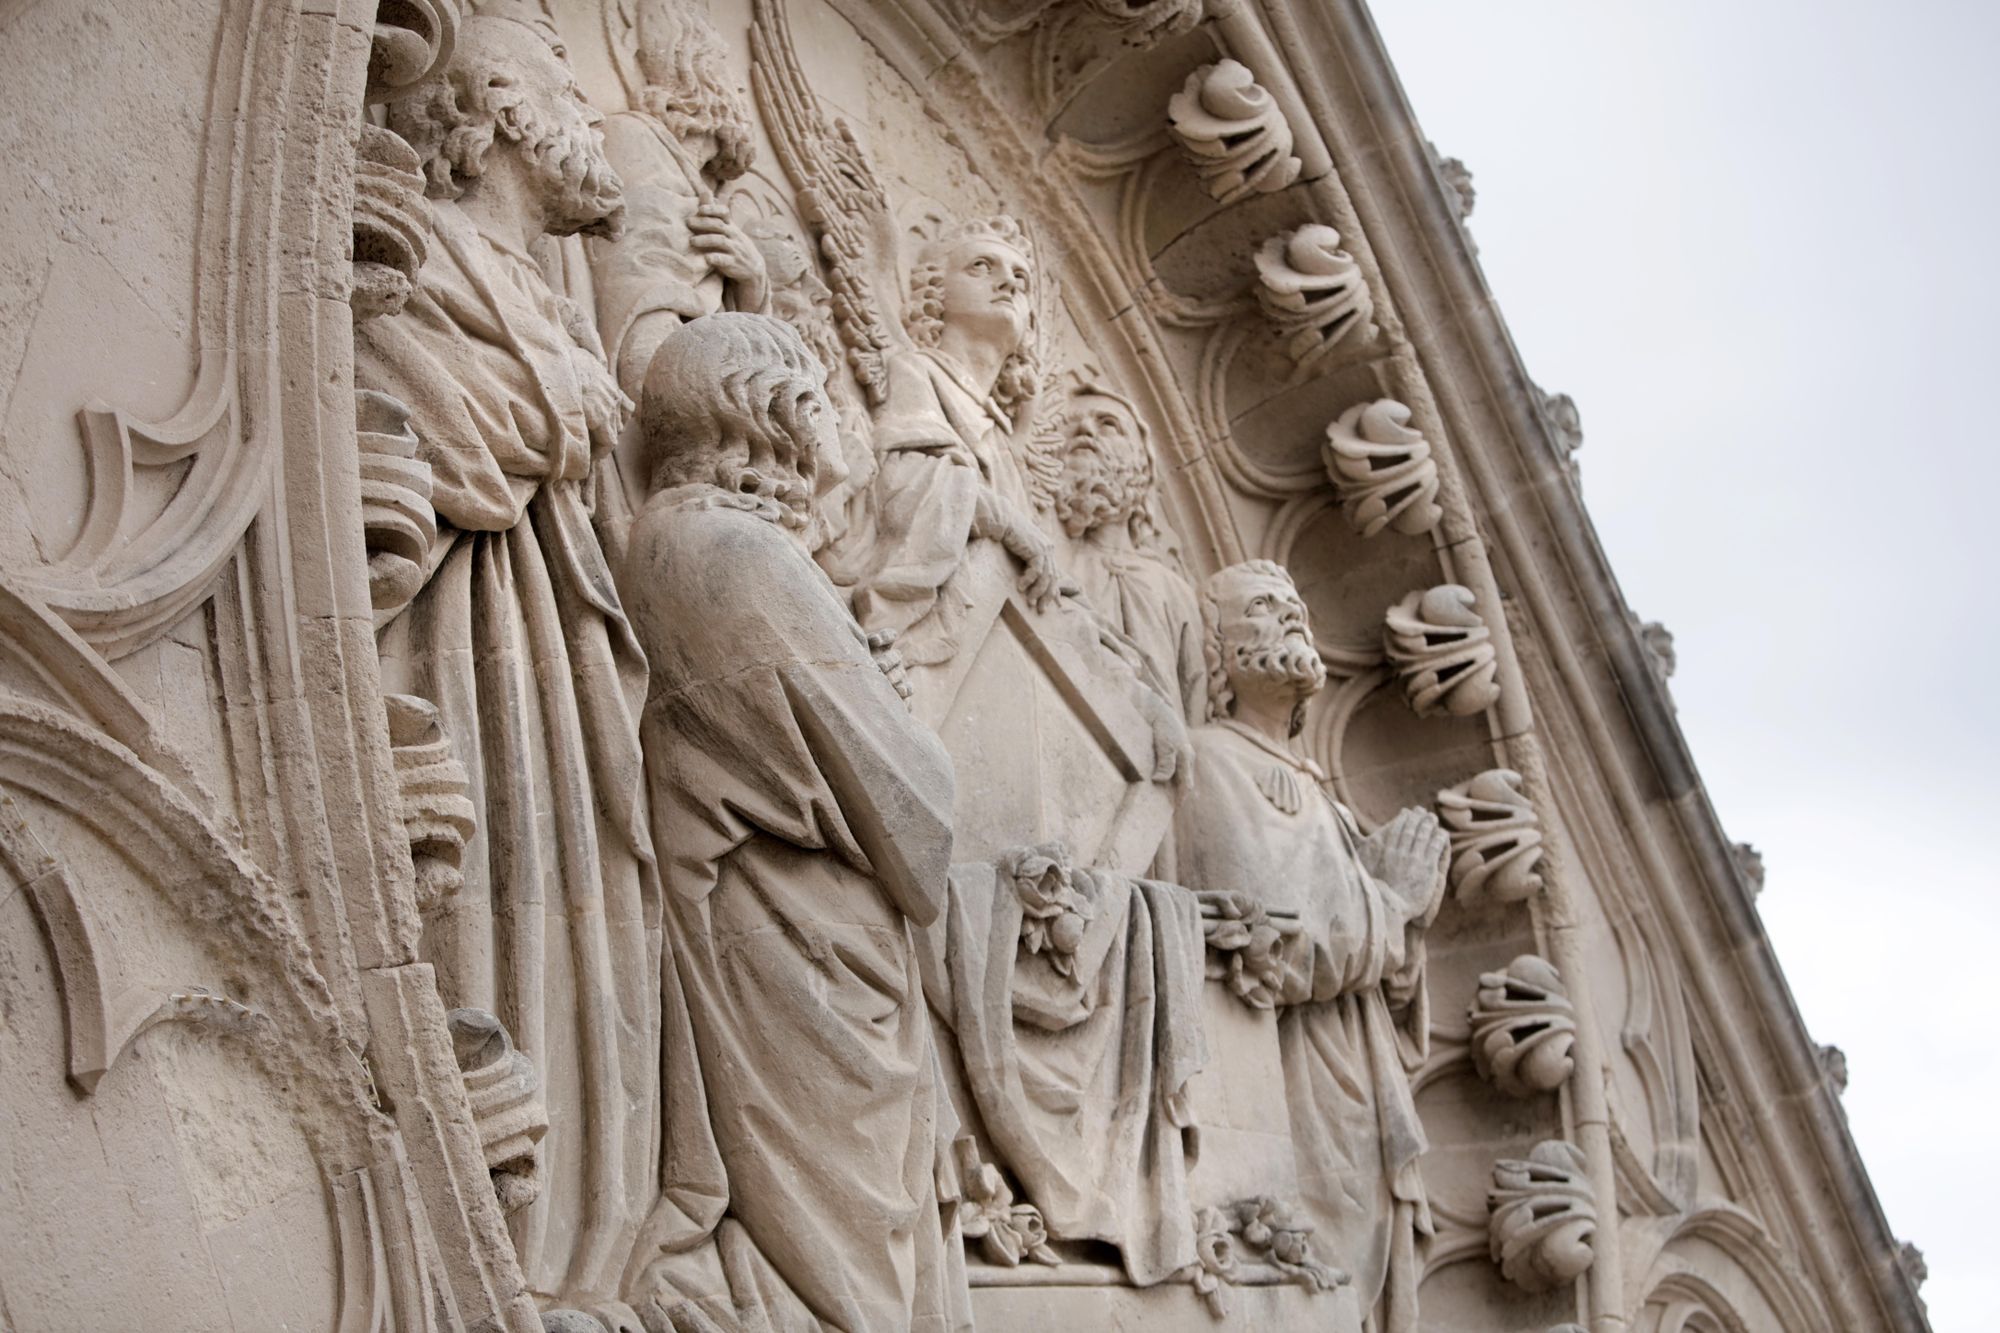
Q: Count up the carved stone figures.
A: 7